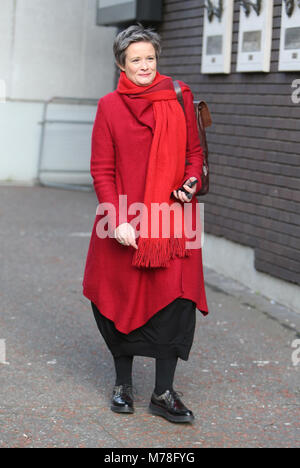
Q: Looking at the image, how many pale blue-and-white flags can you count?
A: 0